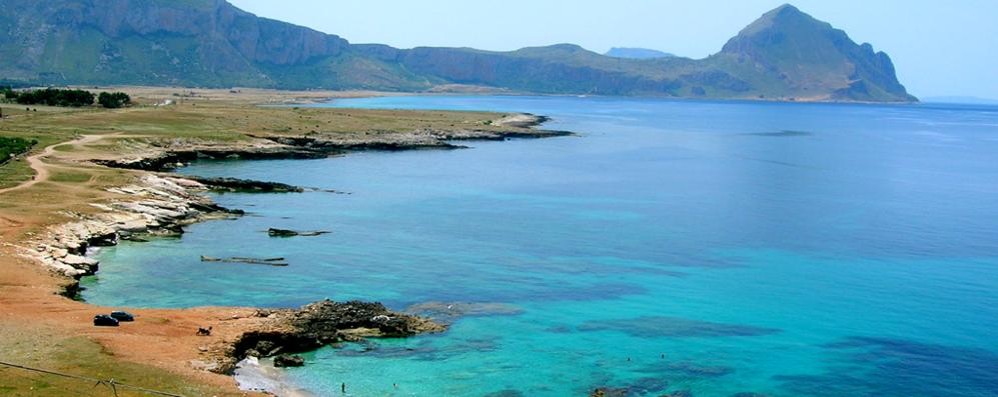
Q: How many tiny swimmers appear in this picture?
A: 4